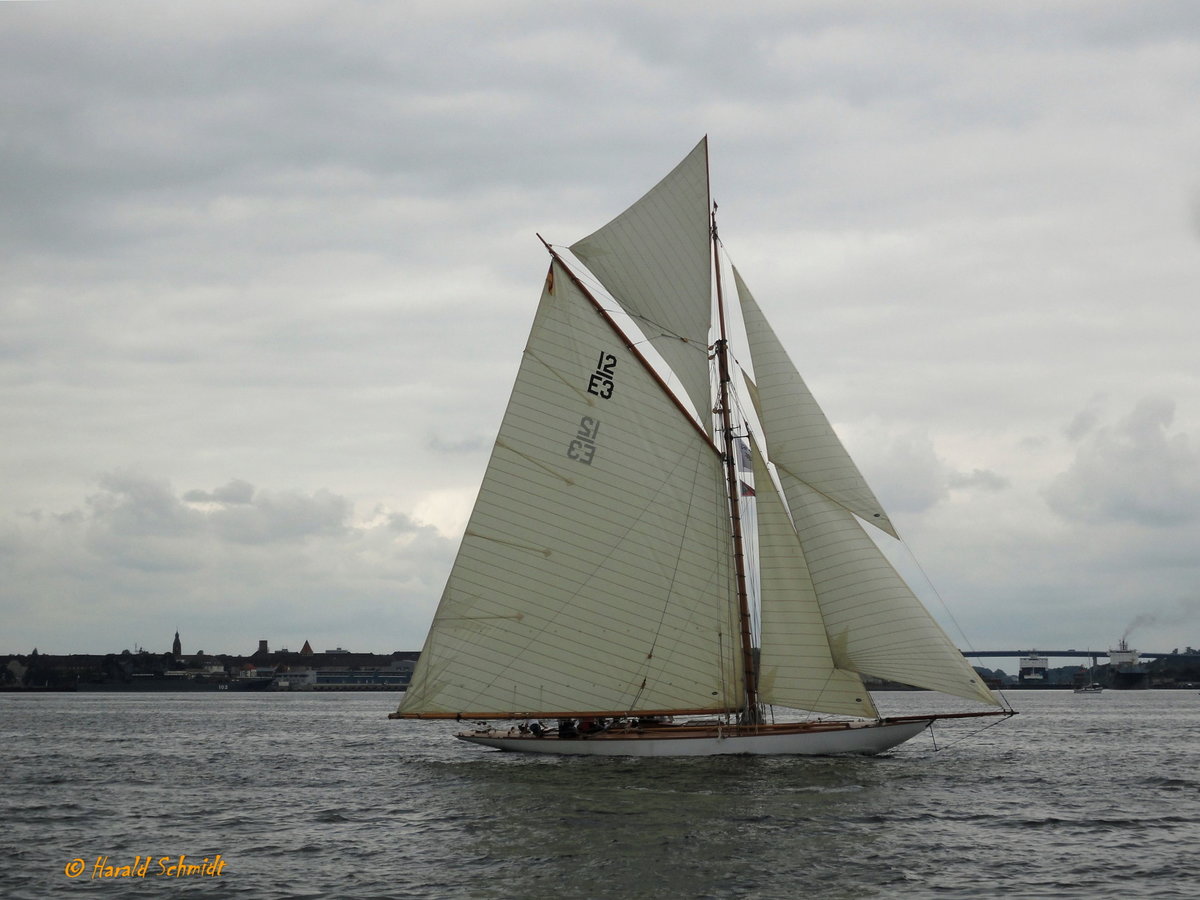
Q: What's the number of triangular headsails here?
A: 3